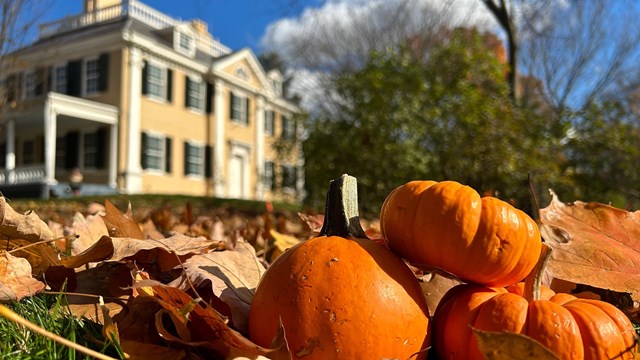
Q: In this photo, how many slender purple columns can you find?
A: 0